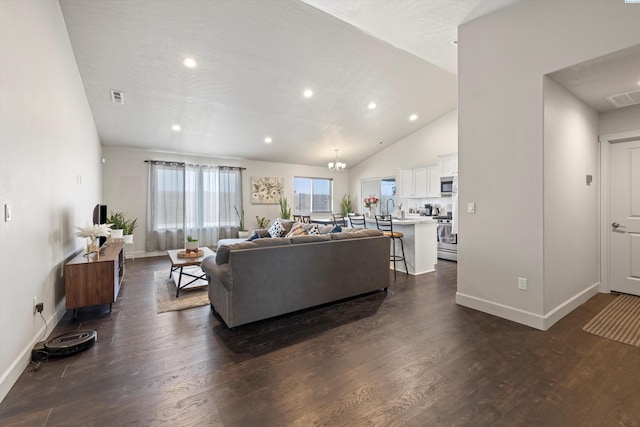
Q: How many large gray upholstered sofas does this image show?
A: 1